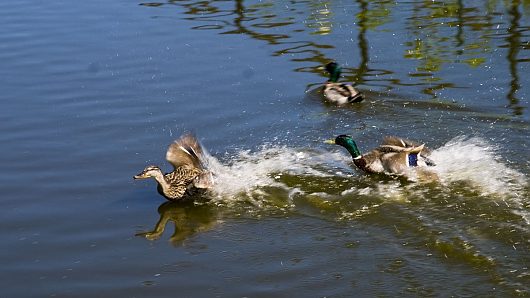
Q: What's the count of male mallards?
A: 2